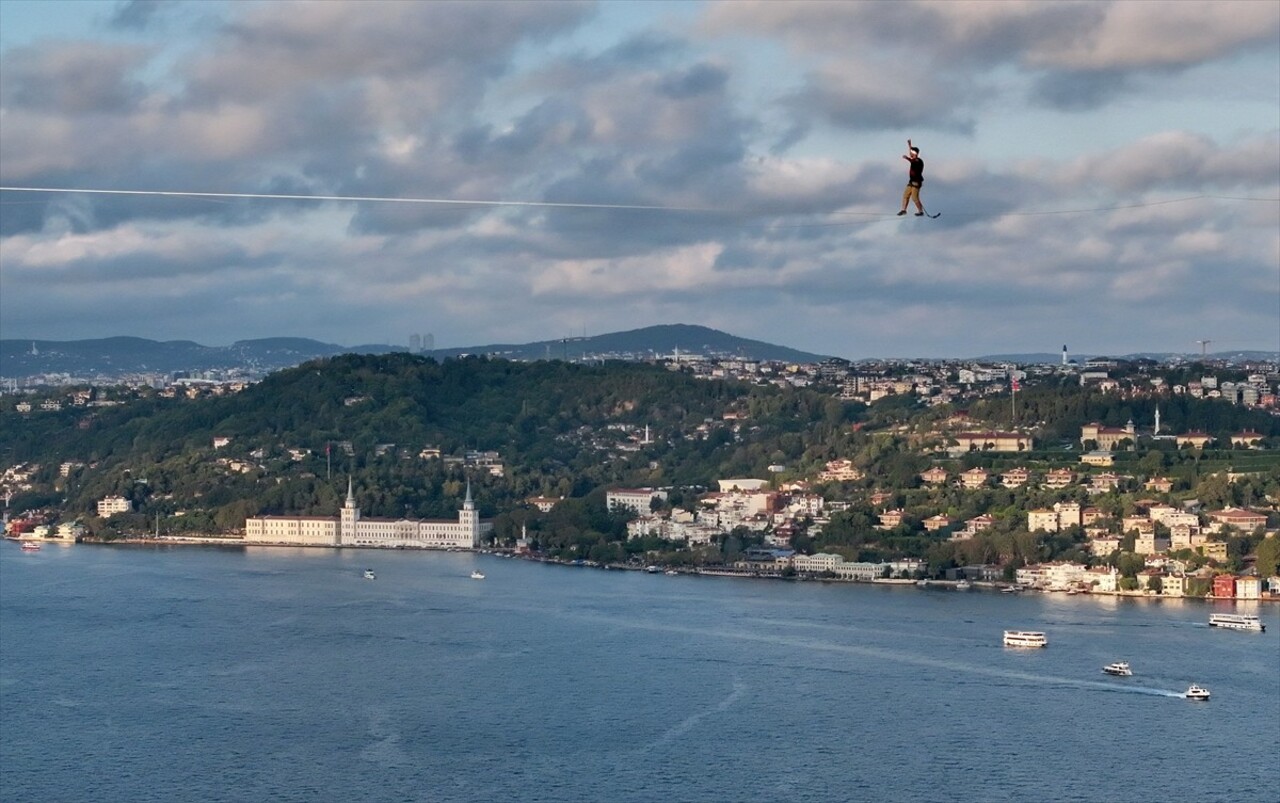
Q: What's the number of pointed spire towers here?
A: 2